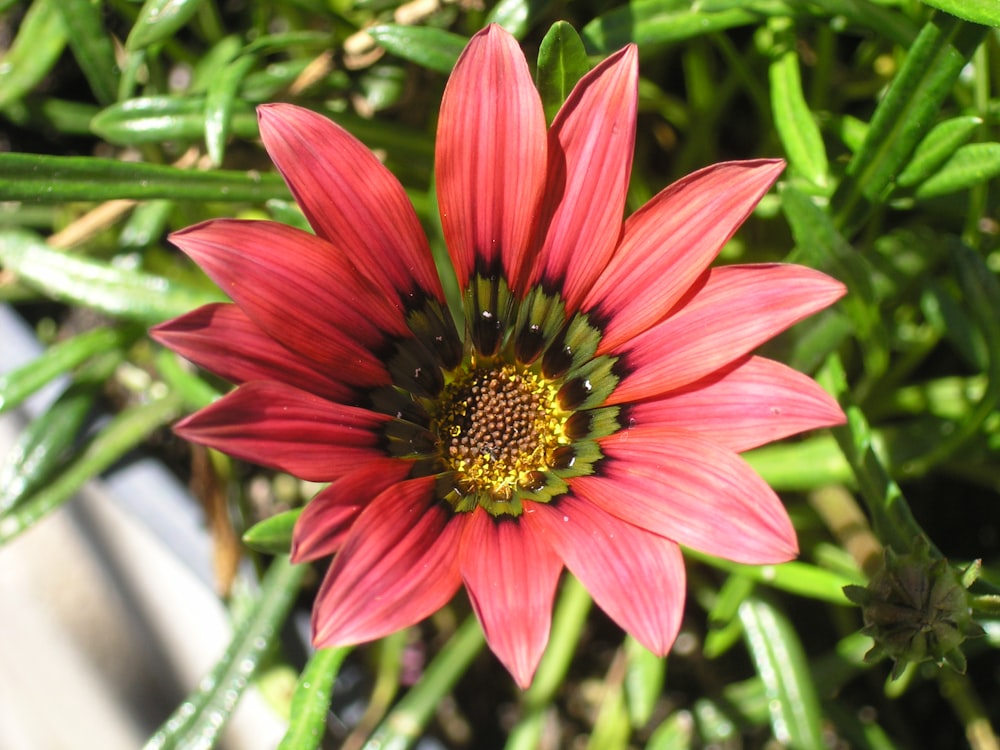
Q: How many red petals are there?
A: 14